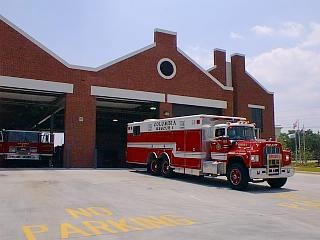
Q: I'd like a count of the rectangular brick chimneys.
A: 3